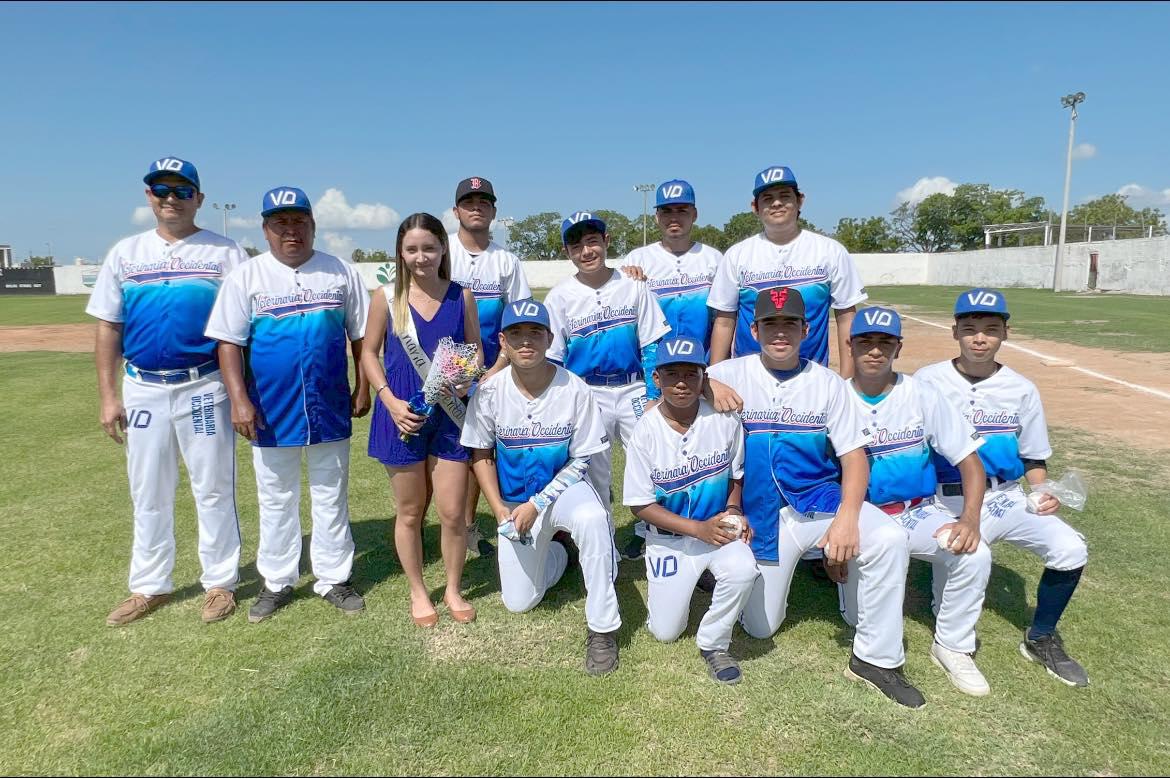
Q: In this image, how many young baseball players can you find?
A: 9